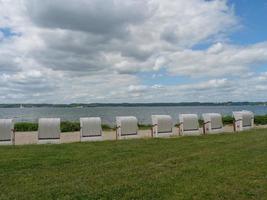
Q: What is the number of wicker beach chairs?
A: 8